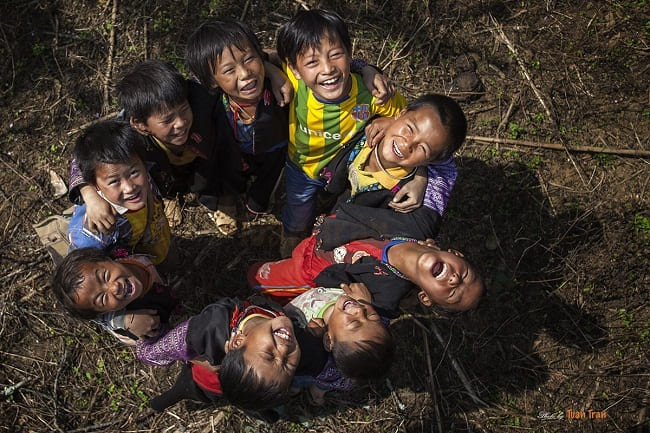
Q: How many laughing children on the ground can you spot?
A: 9